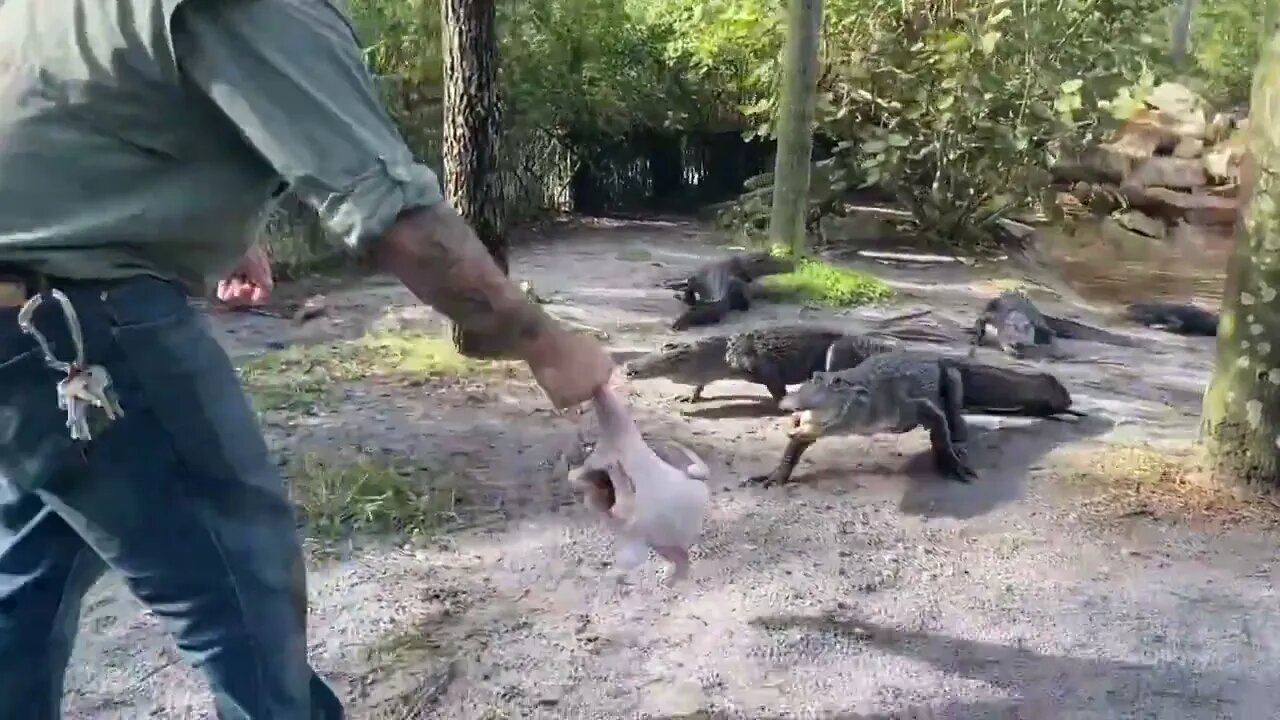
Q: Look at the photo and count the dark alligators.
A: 5